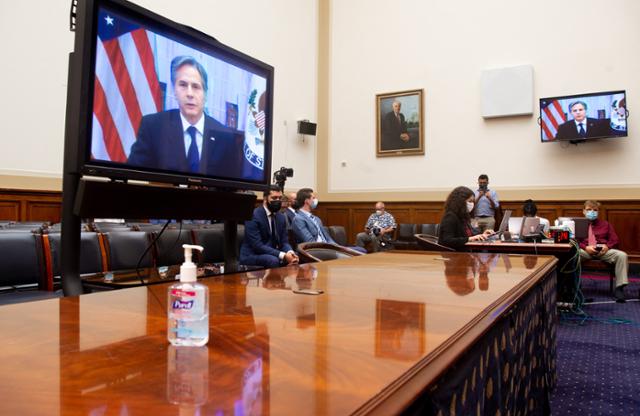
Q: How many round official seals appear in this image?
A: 2